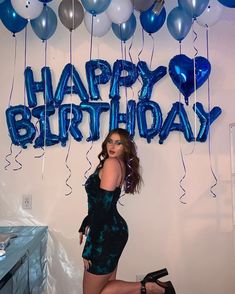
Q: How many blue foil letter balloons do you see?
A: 13